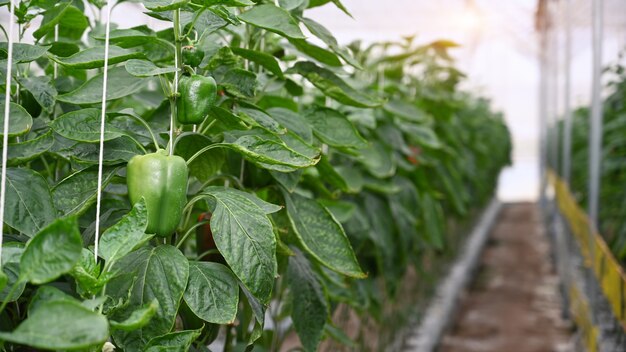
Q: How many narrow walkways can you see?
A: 1